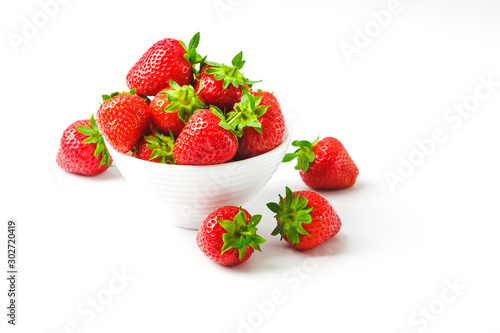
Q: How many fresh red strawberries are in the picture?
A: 11